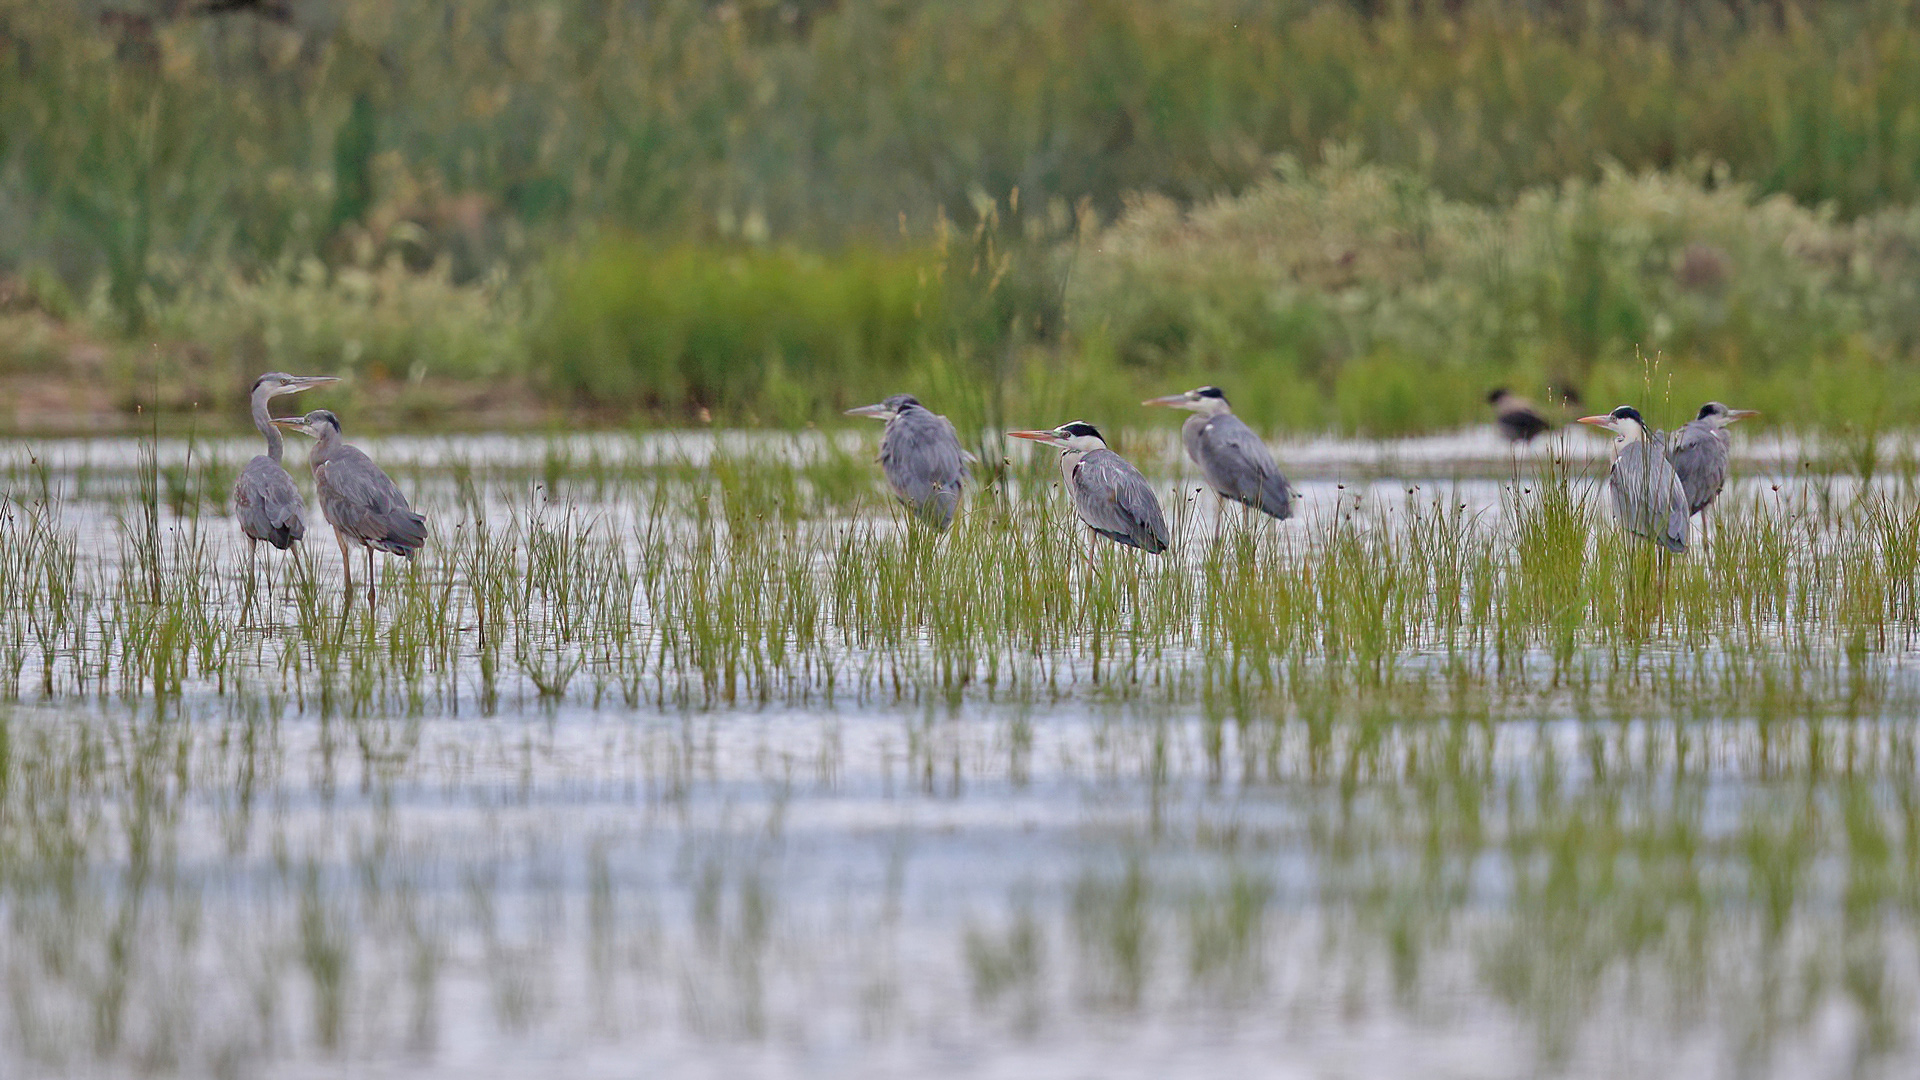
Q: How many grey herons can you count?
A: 7